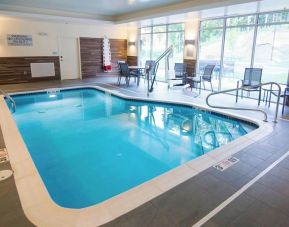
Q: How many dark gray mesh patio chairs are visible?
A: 6